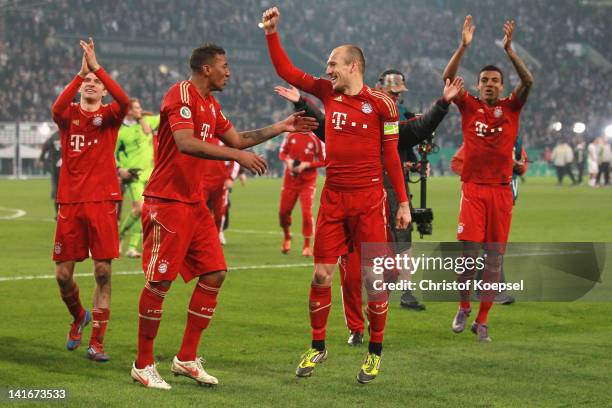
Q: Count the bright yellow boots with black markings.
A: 2